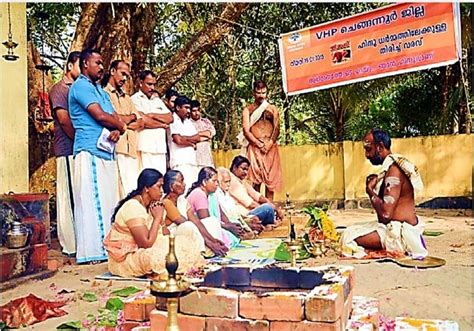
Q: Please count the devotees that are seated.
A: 5